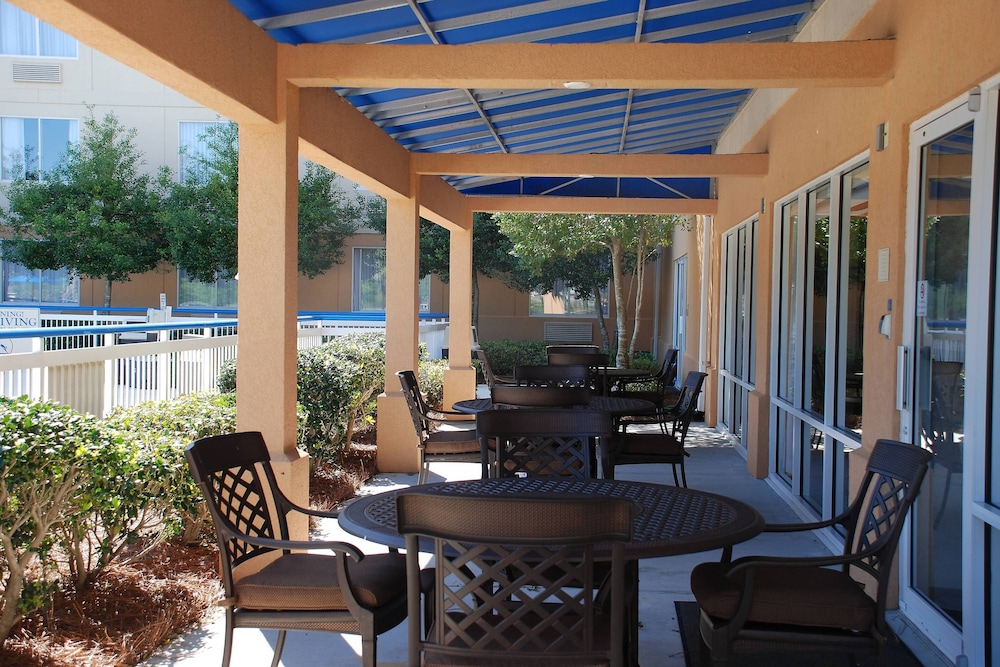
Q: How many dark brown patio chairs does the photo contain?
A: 12